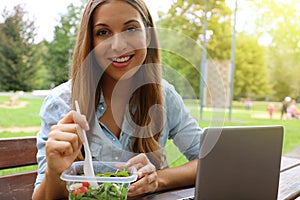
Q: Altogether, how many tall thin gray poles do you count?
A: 2